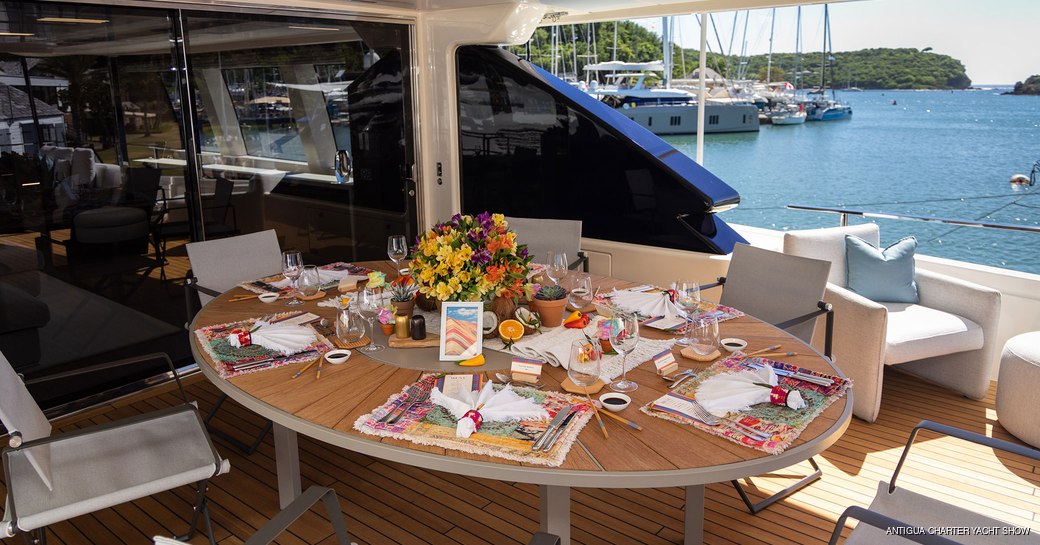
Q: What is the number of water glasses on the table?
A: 5